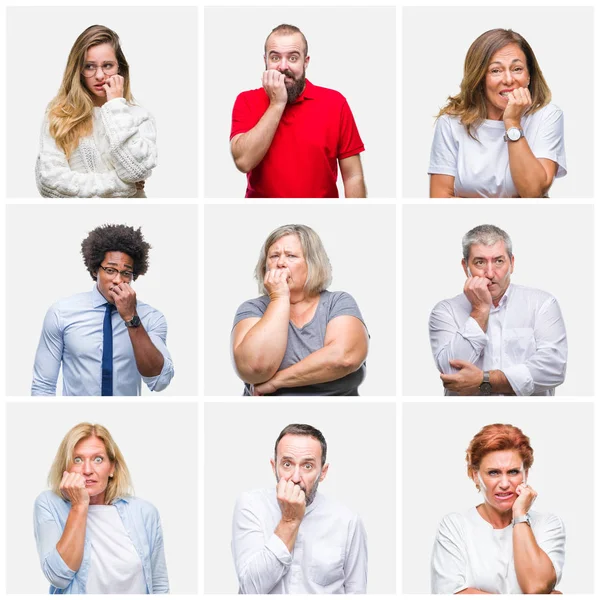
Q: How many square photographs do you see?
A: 9